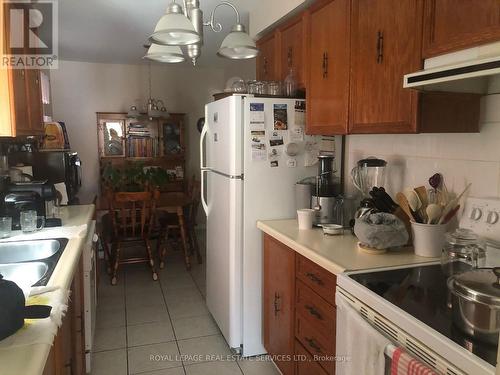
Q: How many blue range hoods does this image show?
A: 0